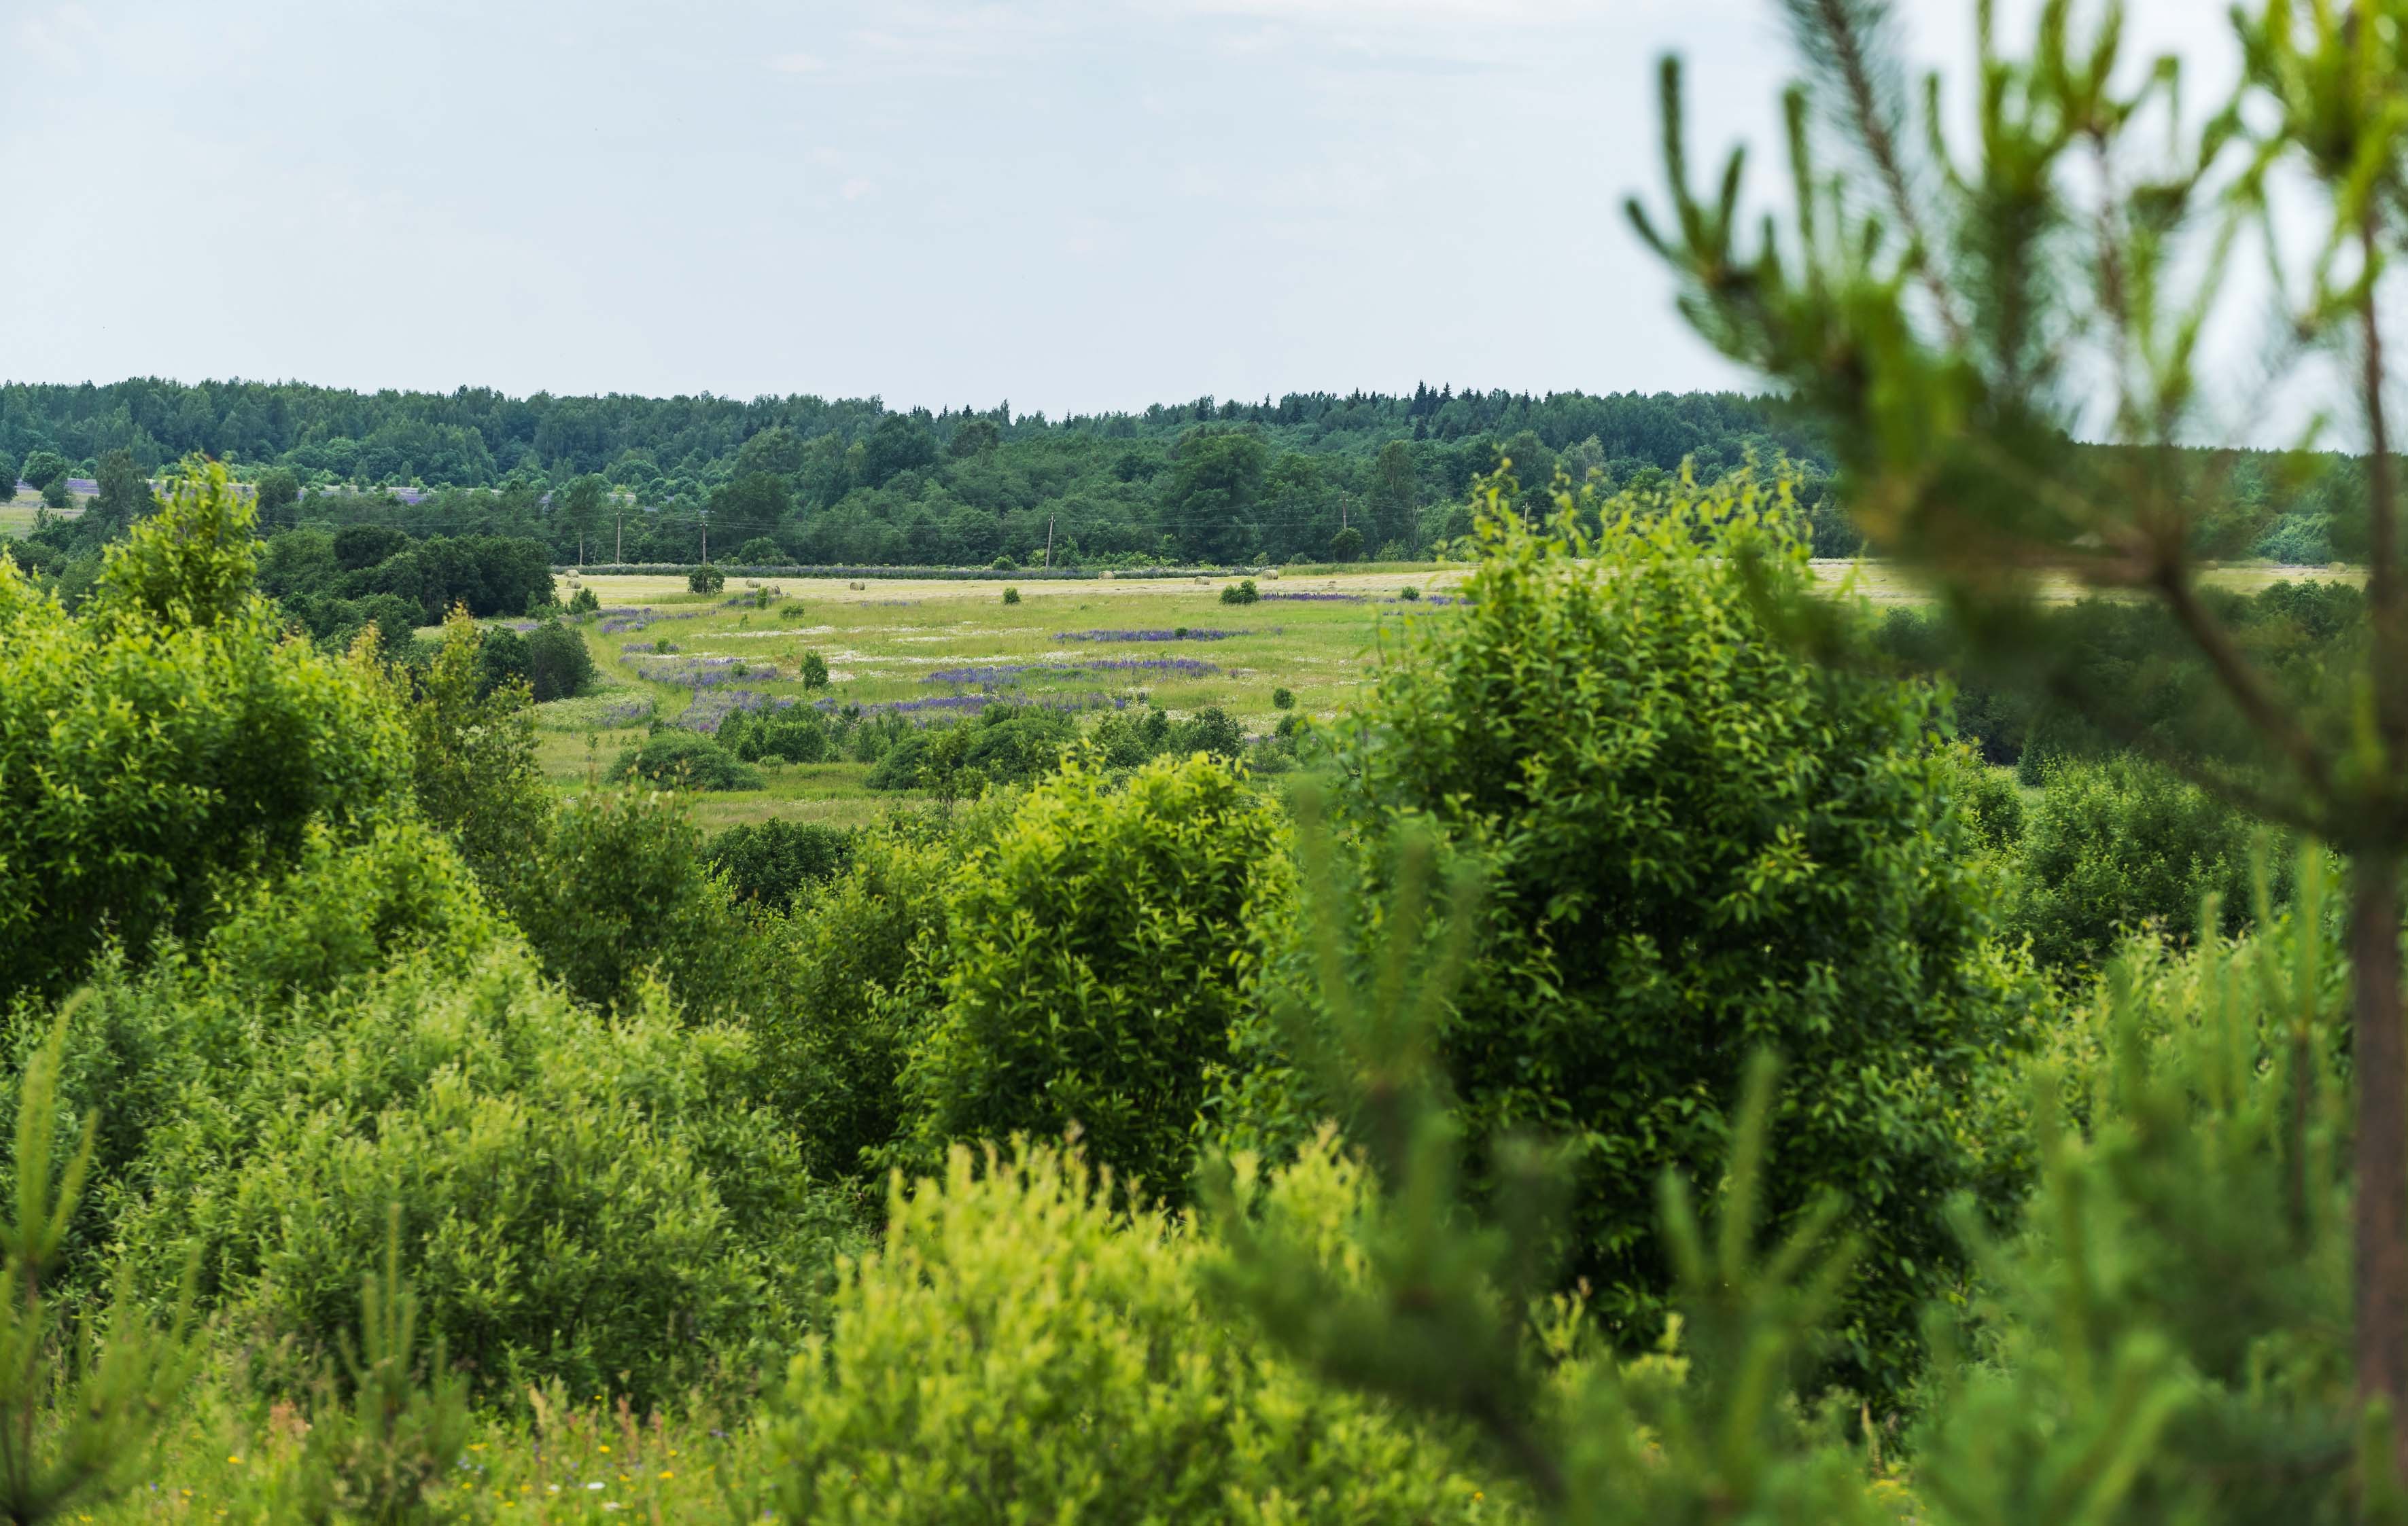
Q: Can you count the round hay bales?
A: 8